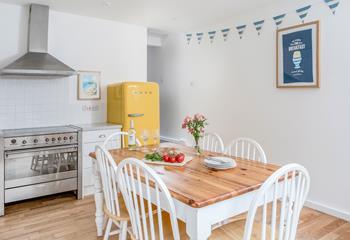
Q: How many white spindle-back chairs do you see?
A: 6